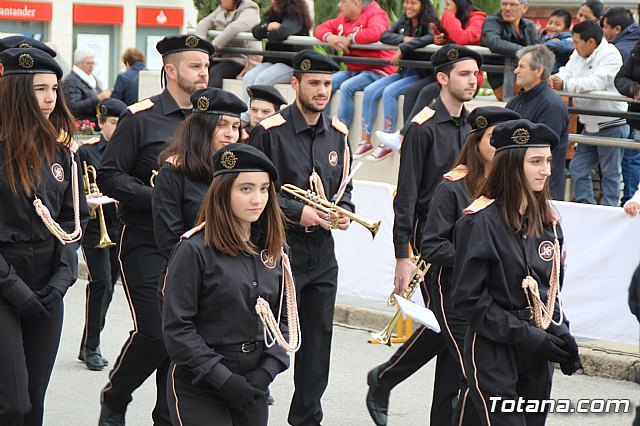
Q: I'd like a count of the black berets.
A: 11